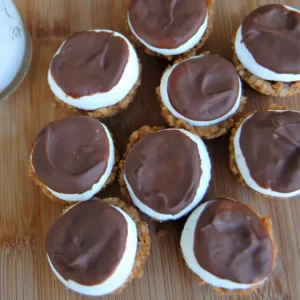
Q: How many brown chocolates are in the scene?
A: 9